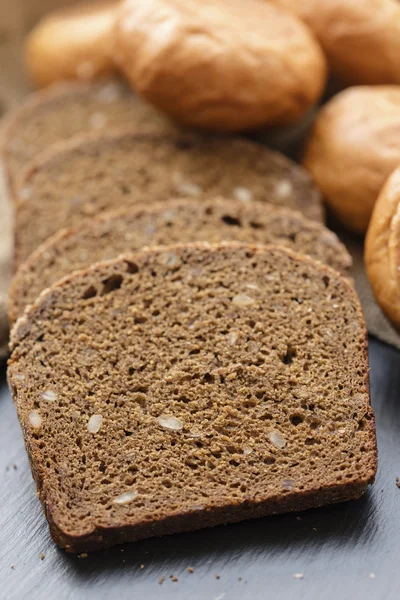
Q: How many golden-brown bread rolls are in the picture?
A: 5